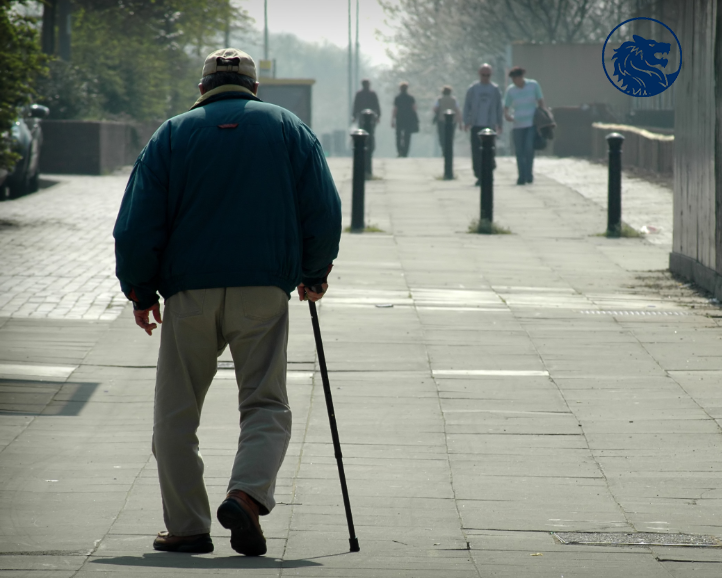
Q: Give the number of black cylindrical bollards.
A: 5